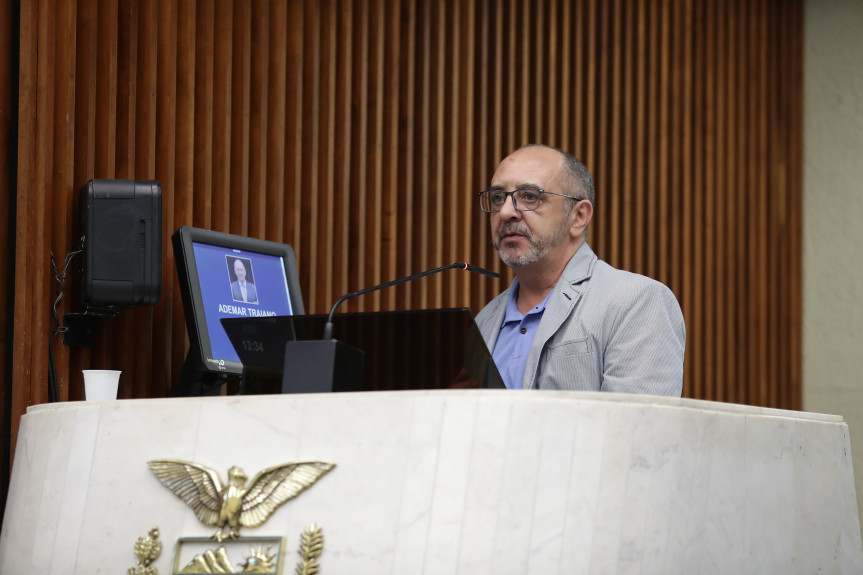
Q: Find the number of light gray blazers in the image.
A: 1